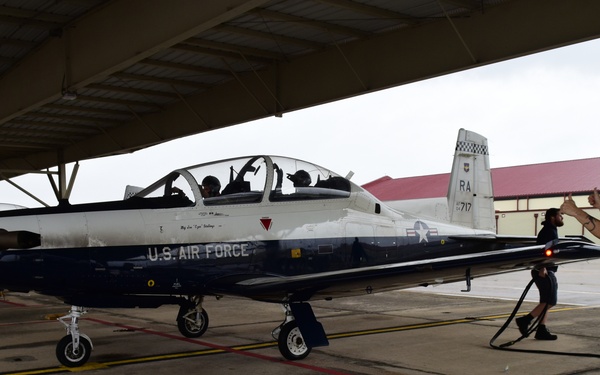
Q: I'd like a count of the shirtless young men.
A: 0